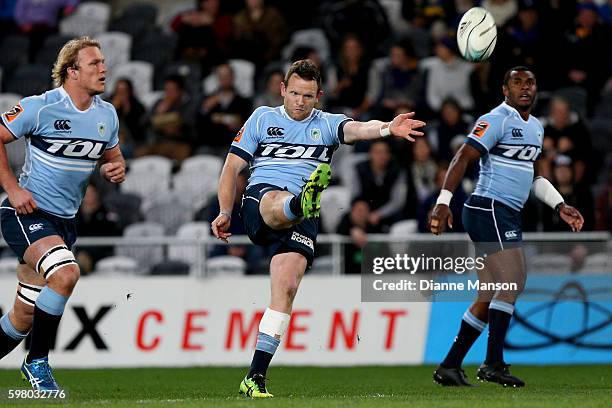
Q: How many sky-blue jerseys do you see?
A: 3